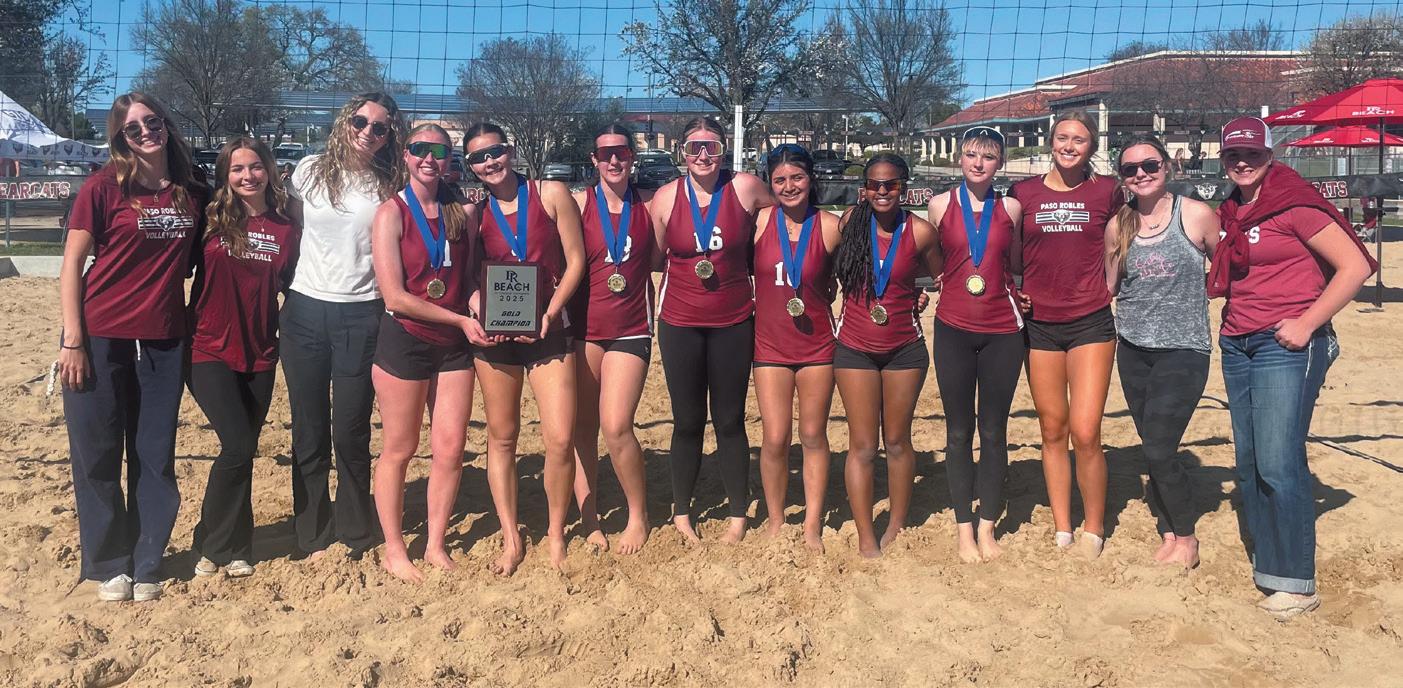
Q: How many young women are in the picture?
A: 13